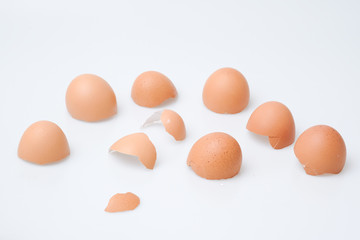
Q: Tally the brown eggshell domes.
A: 7